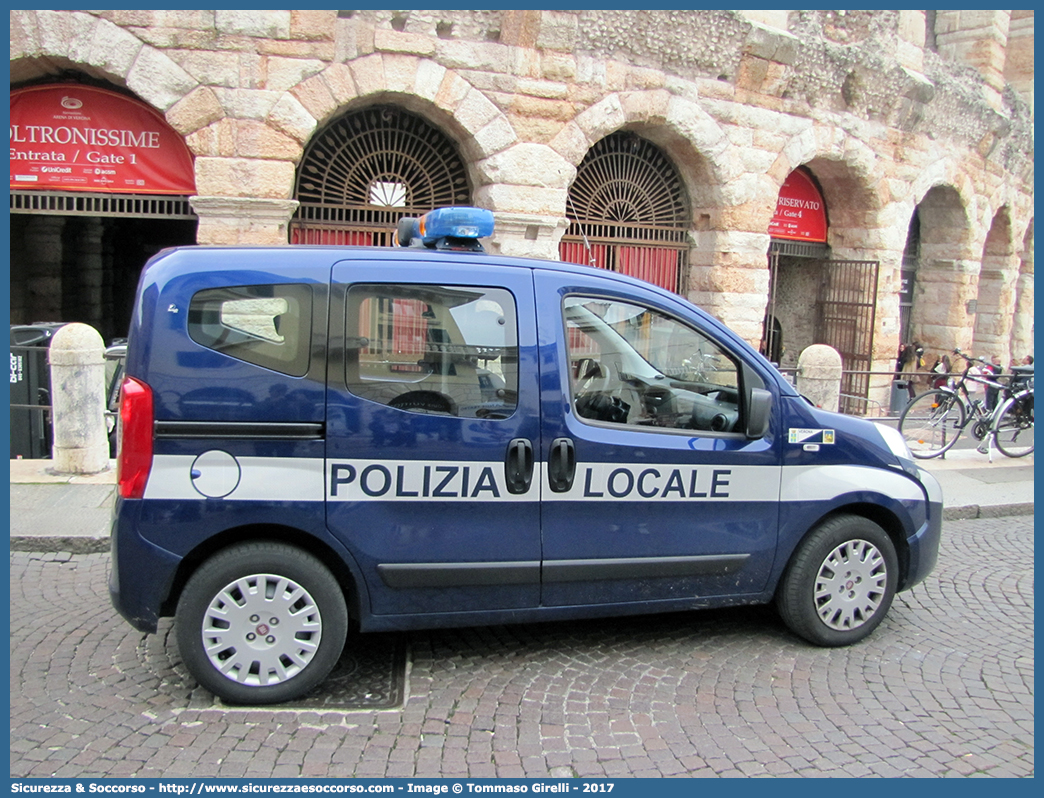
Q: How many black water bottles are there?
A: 0